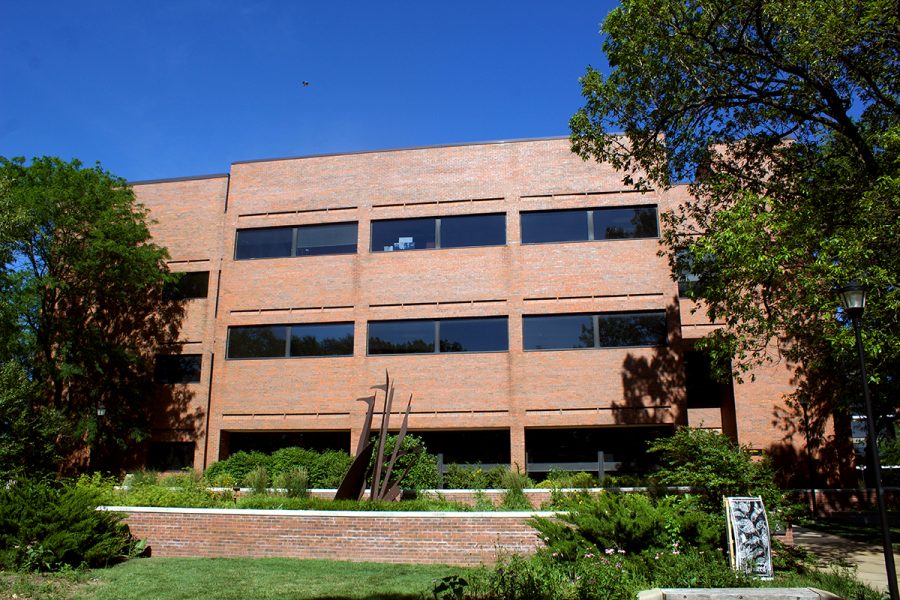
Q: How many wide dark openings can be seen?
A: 3